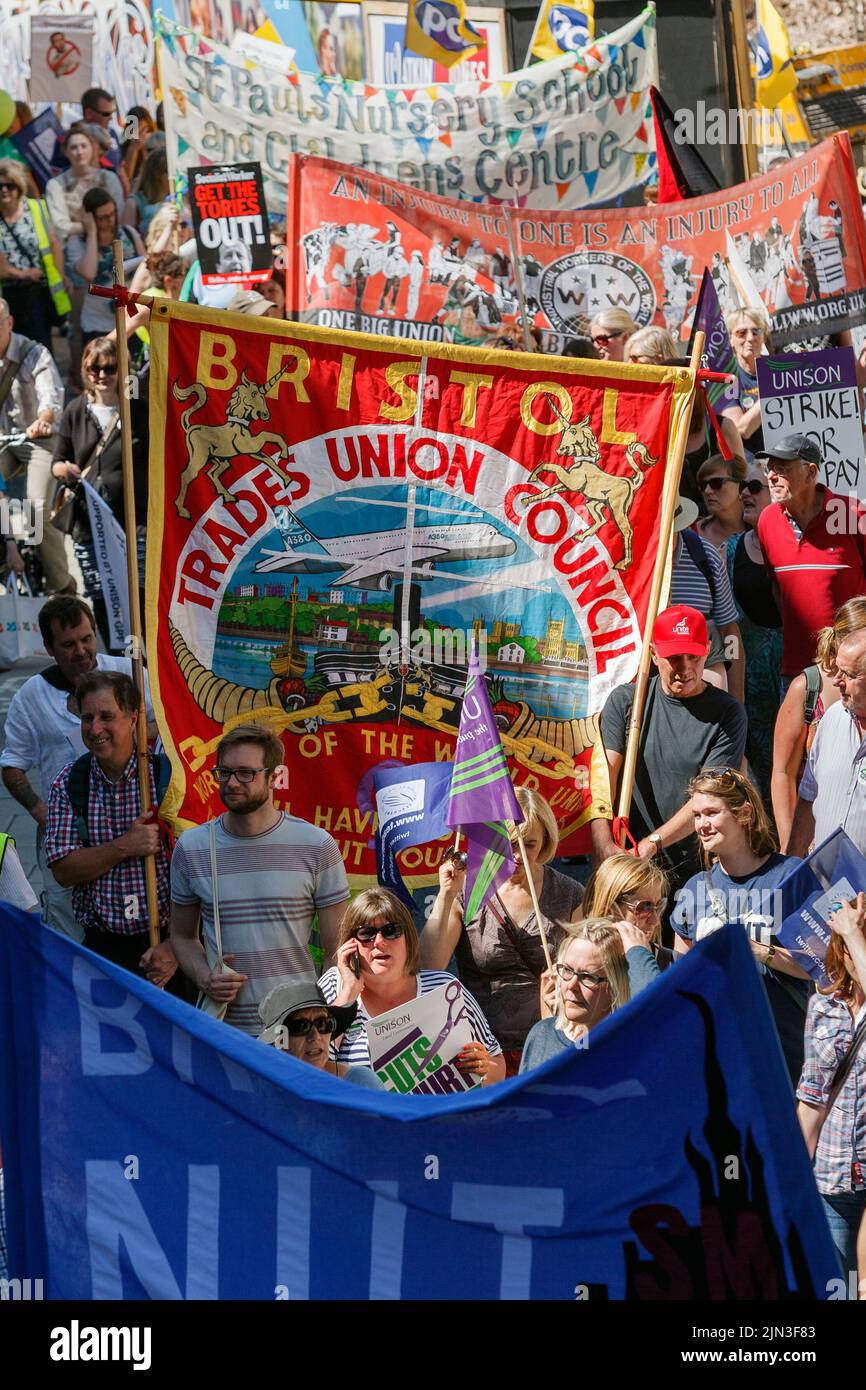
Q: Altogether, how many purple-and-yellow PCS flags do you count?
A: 3